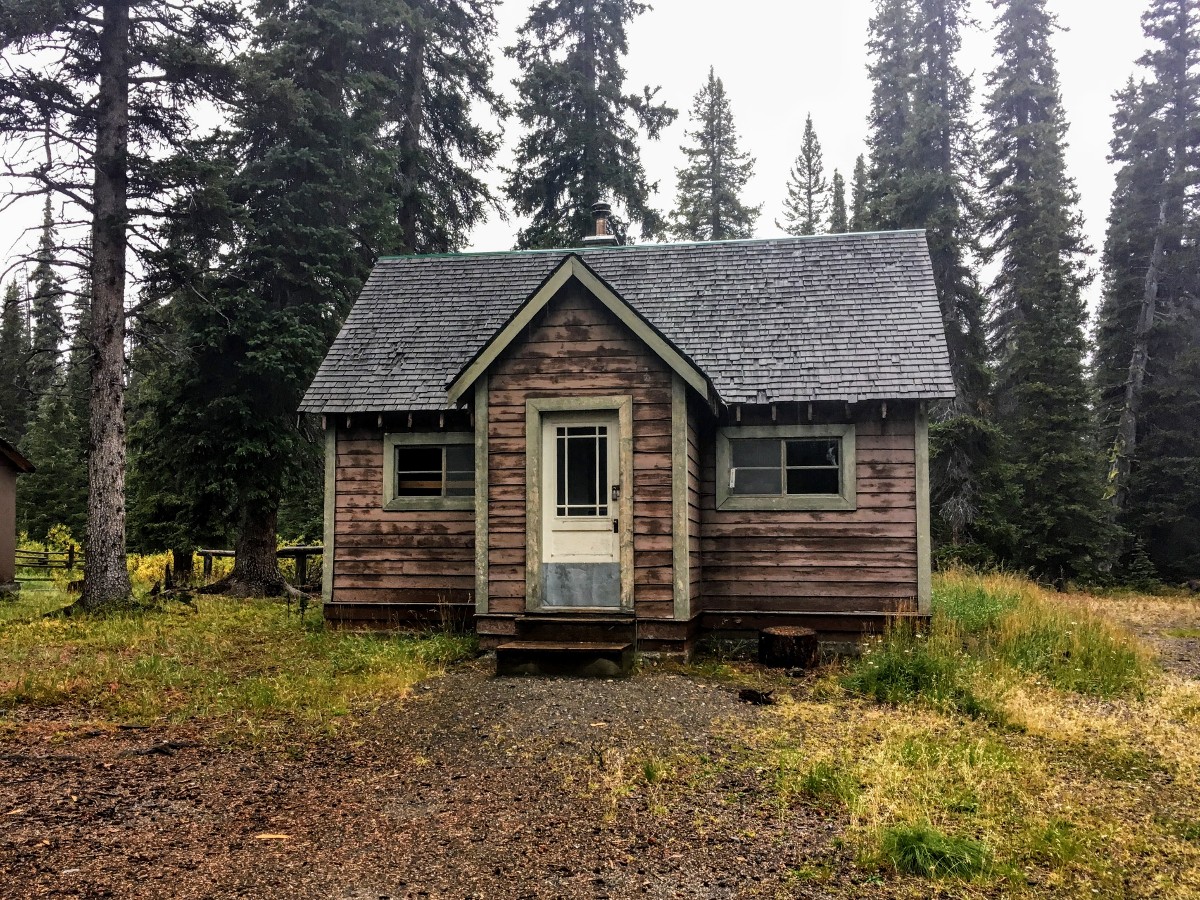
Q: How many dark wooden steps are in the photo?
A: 2